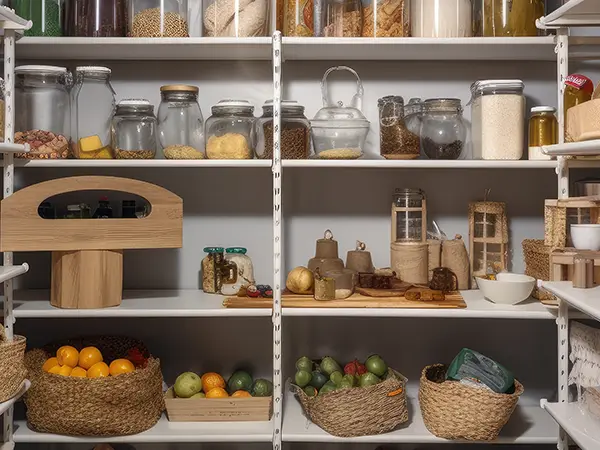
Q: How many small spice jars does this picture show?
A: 2